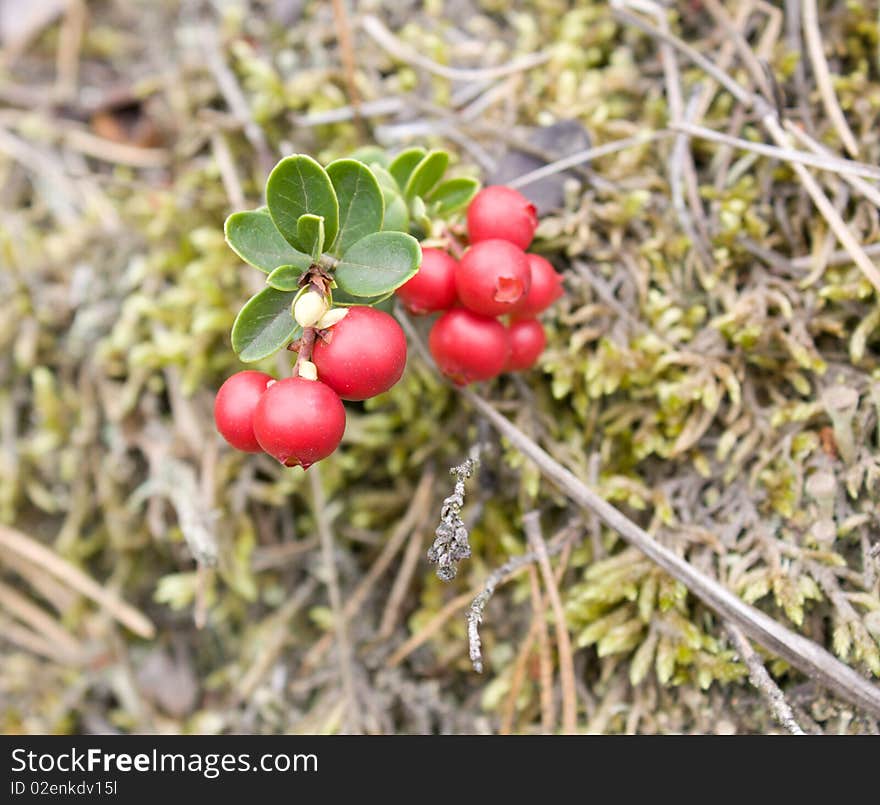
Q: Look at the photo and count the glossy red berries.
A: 9